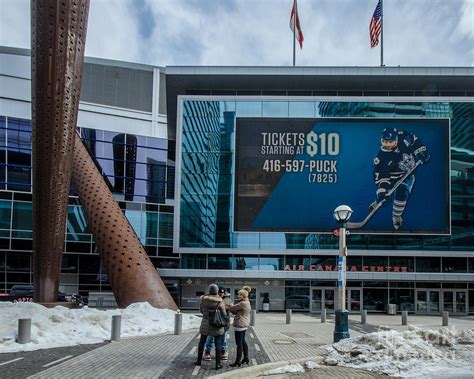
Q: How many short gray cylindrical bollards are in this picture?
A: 9